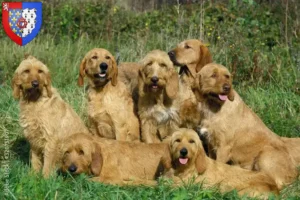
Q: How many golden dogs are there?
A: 7